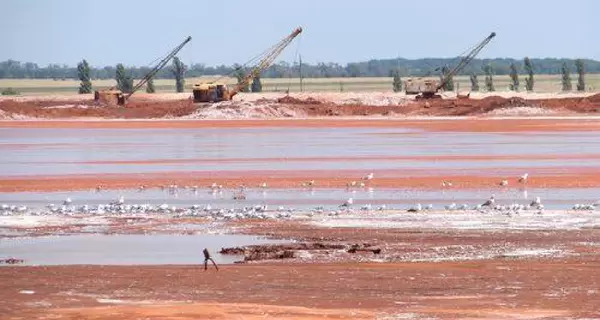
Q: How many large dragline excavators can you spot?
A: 3